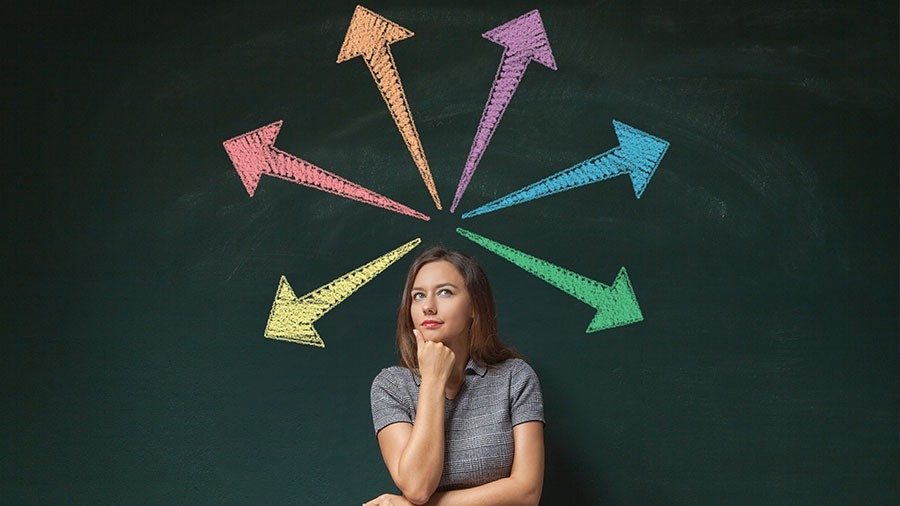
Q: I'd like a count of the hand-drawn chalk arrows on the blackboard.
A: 6